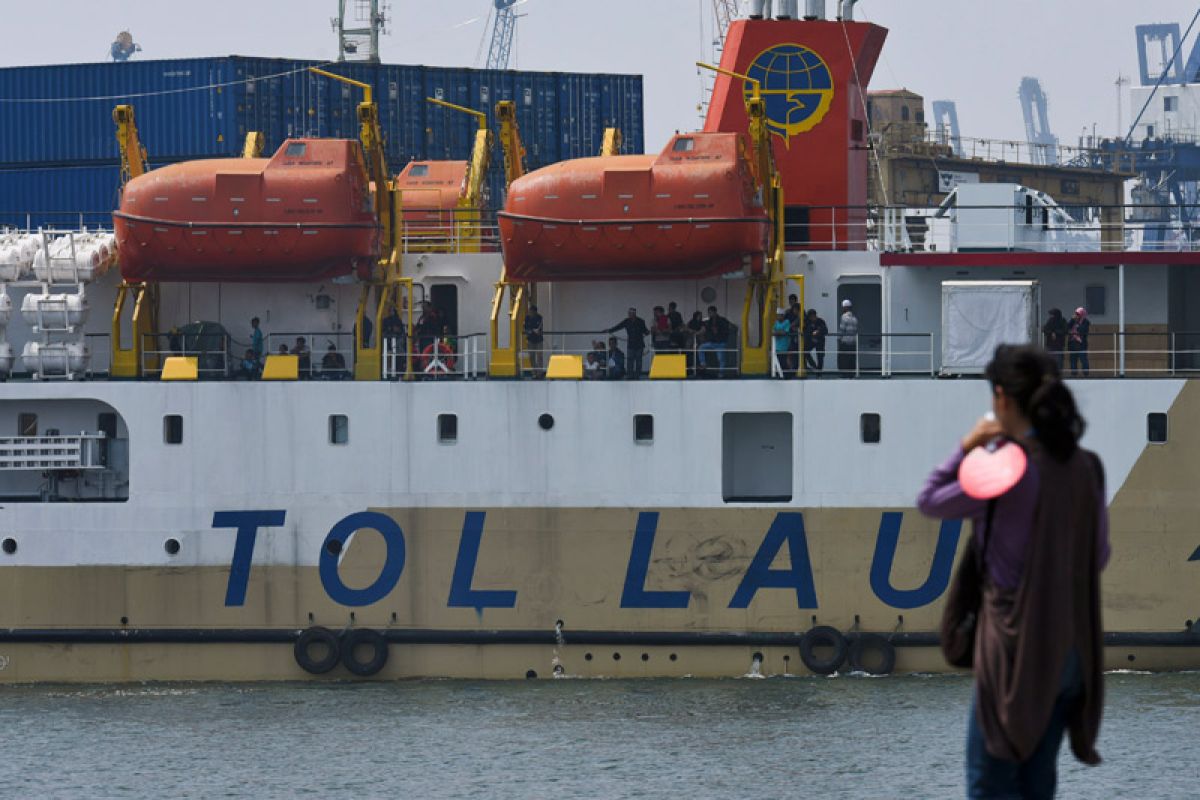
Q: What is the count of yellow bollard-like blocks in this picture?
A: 4